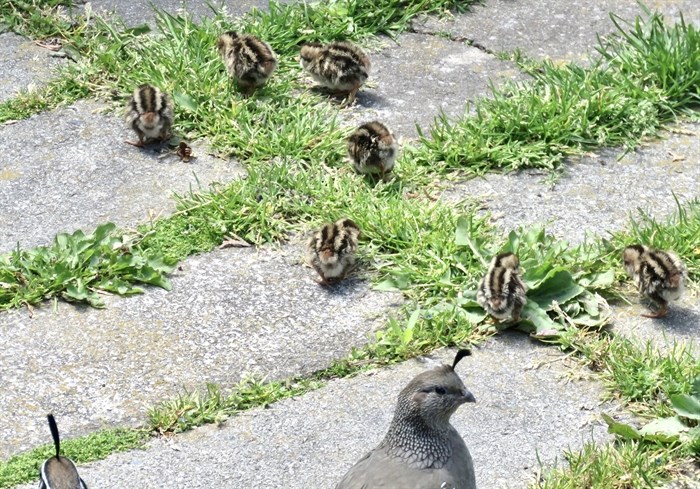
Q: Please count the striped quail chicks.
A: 7